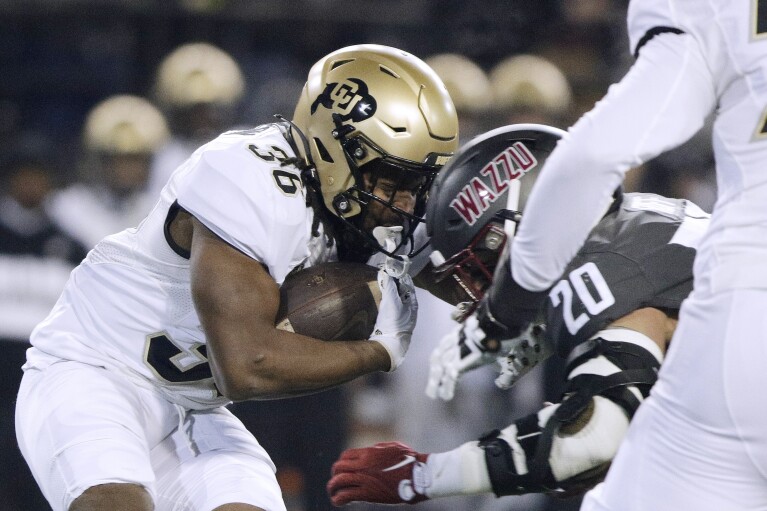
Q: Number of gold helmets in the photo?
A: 5